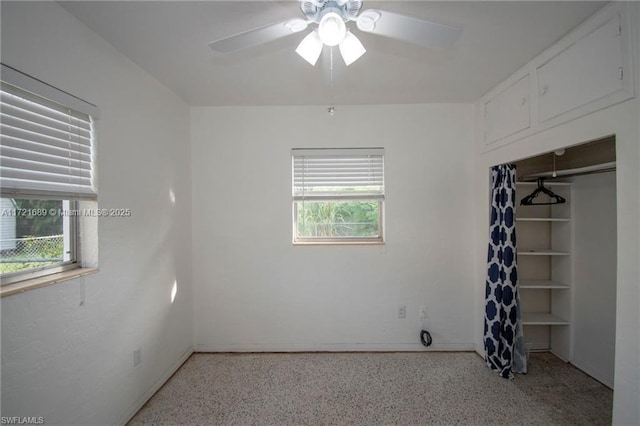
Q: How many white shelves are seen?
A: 5